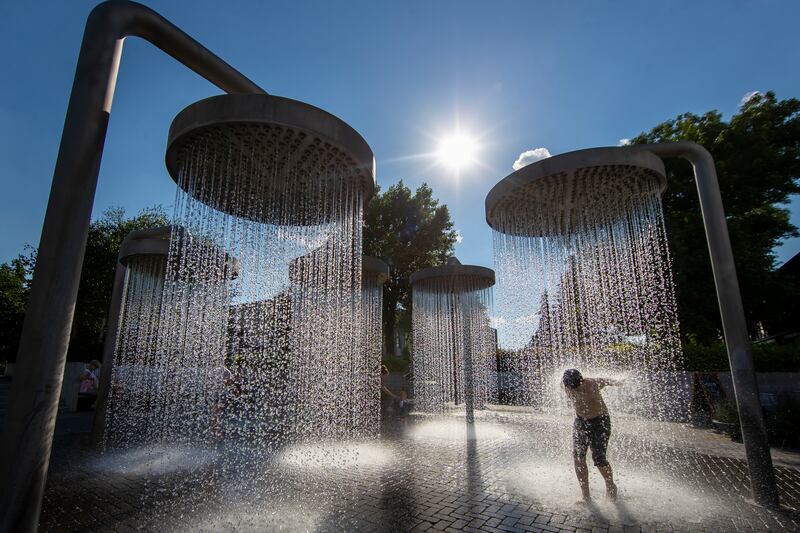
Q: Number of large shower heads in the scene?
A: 5